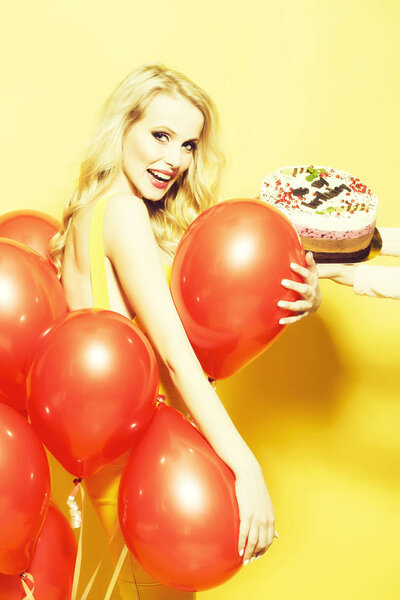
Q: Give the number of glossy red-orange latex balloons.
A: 7